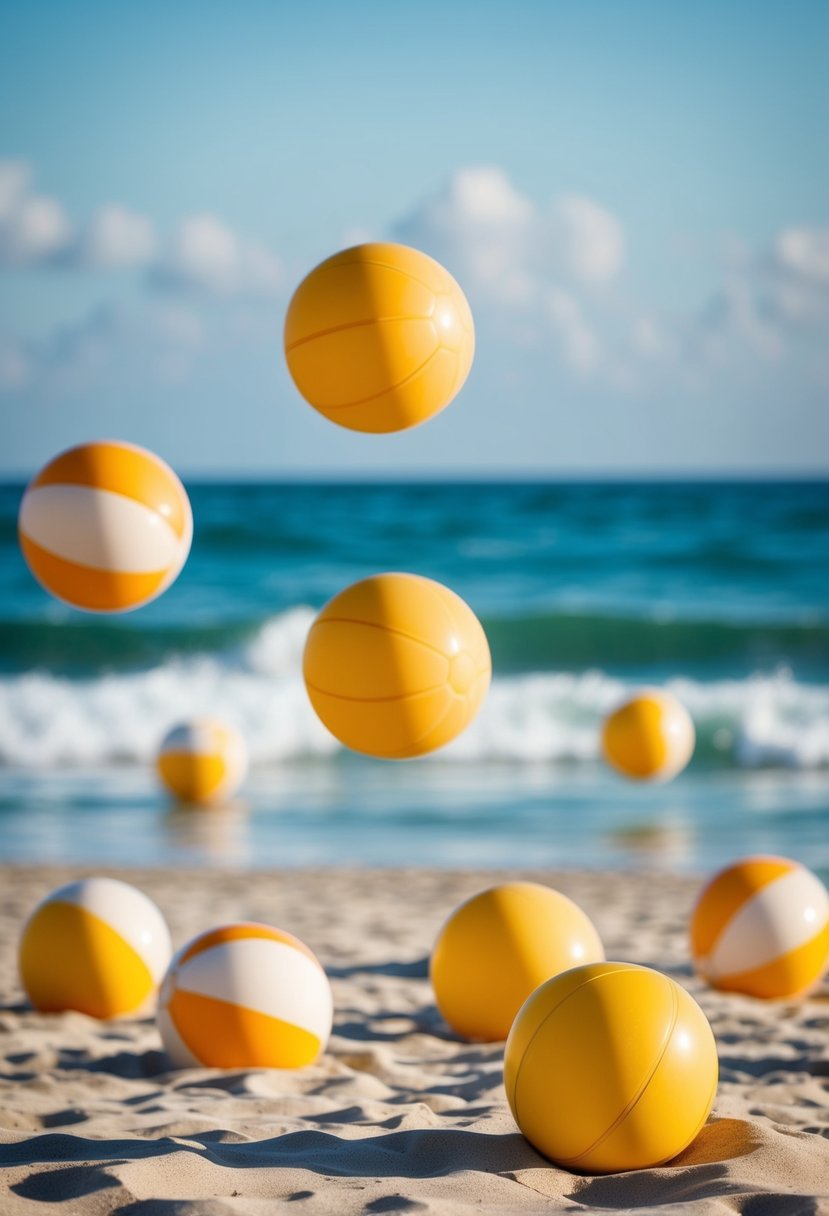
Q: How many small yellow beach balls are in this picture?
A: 2